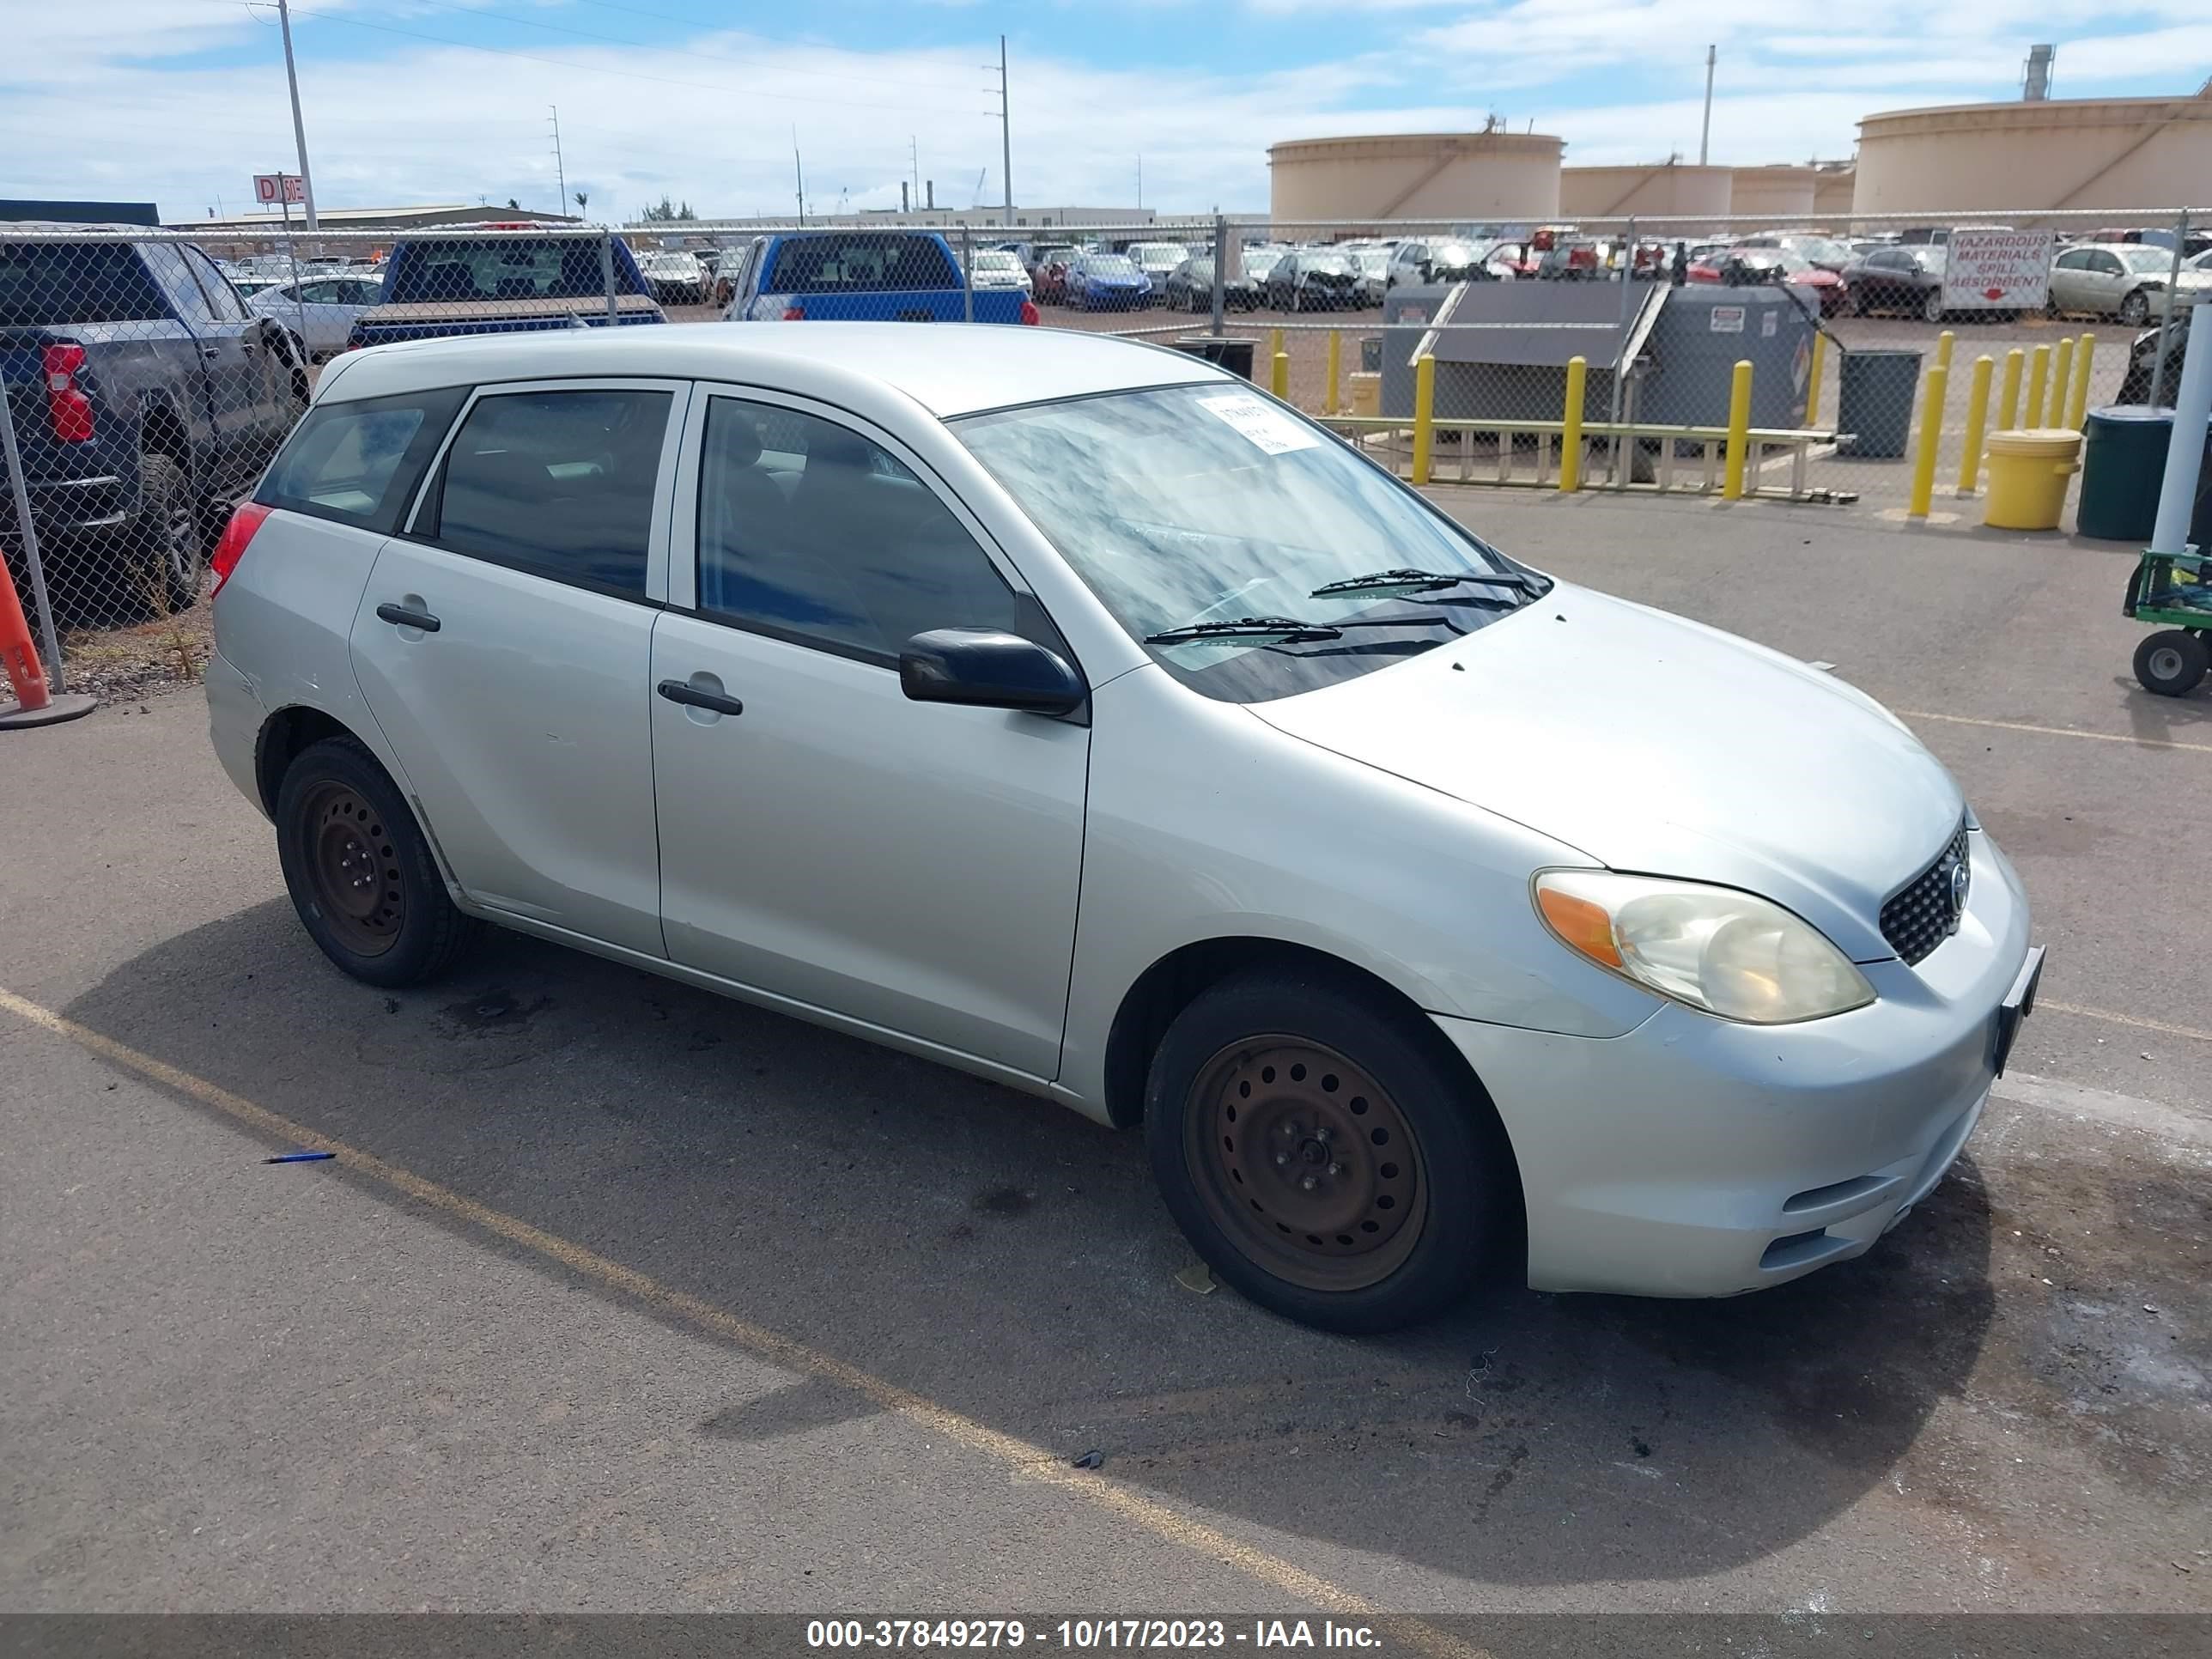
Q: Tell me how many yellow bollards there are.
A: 14